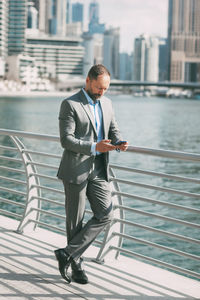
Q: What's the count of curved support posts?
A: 2